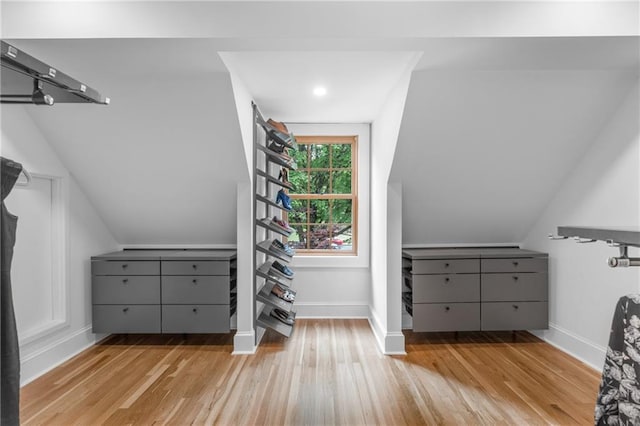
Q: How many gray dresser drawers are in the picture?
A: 12